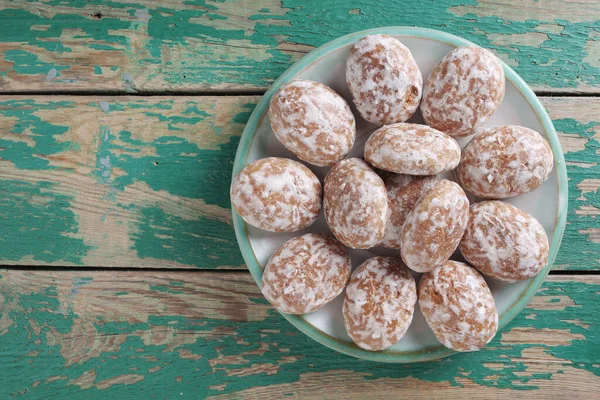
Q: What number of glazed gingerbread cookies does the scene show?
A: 13